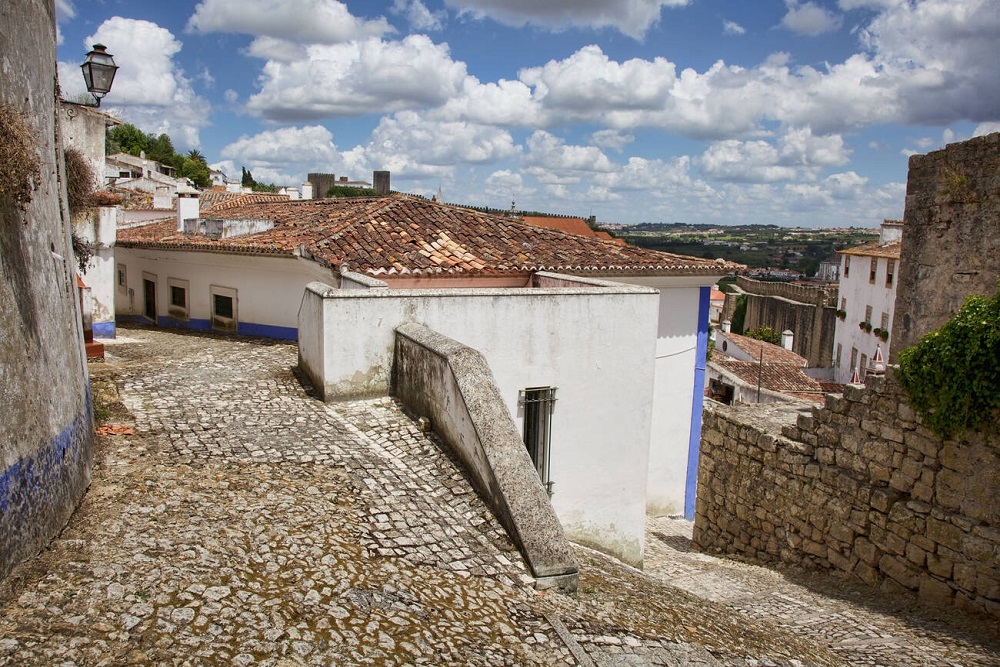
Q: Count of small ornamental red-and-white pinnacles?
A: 2